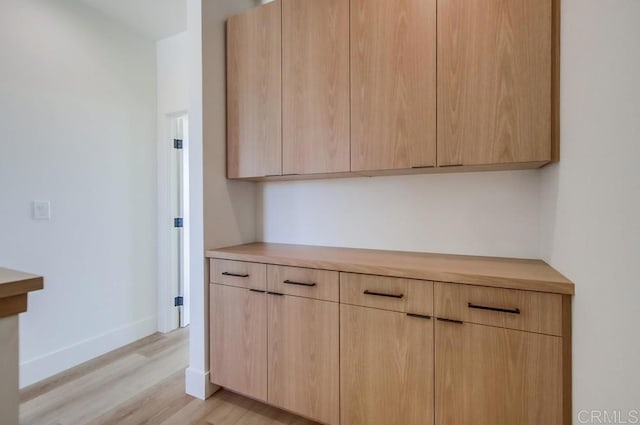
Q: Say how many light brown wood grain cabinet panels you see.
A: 12